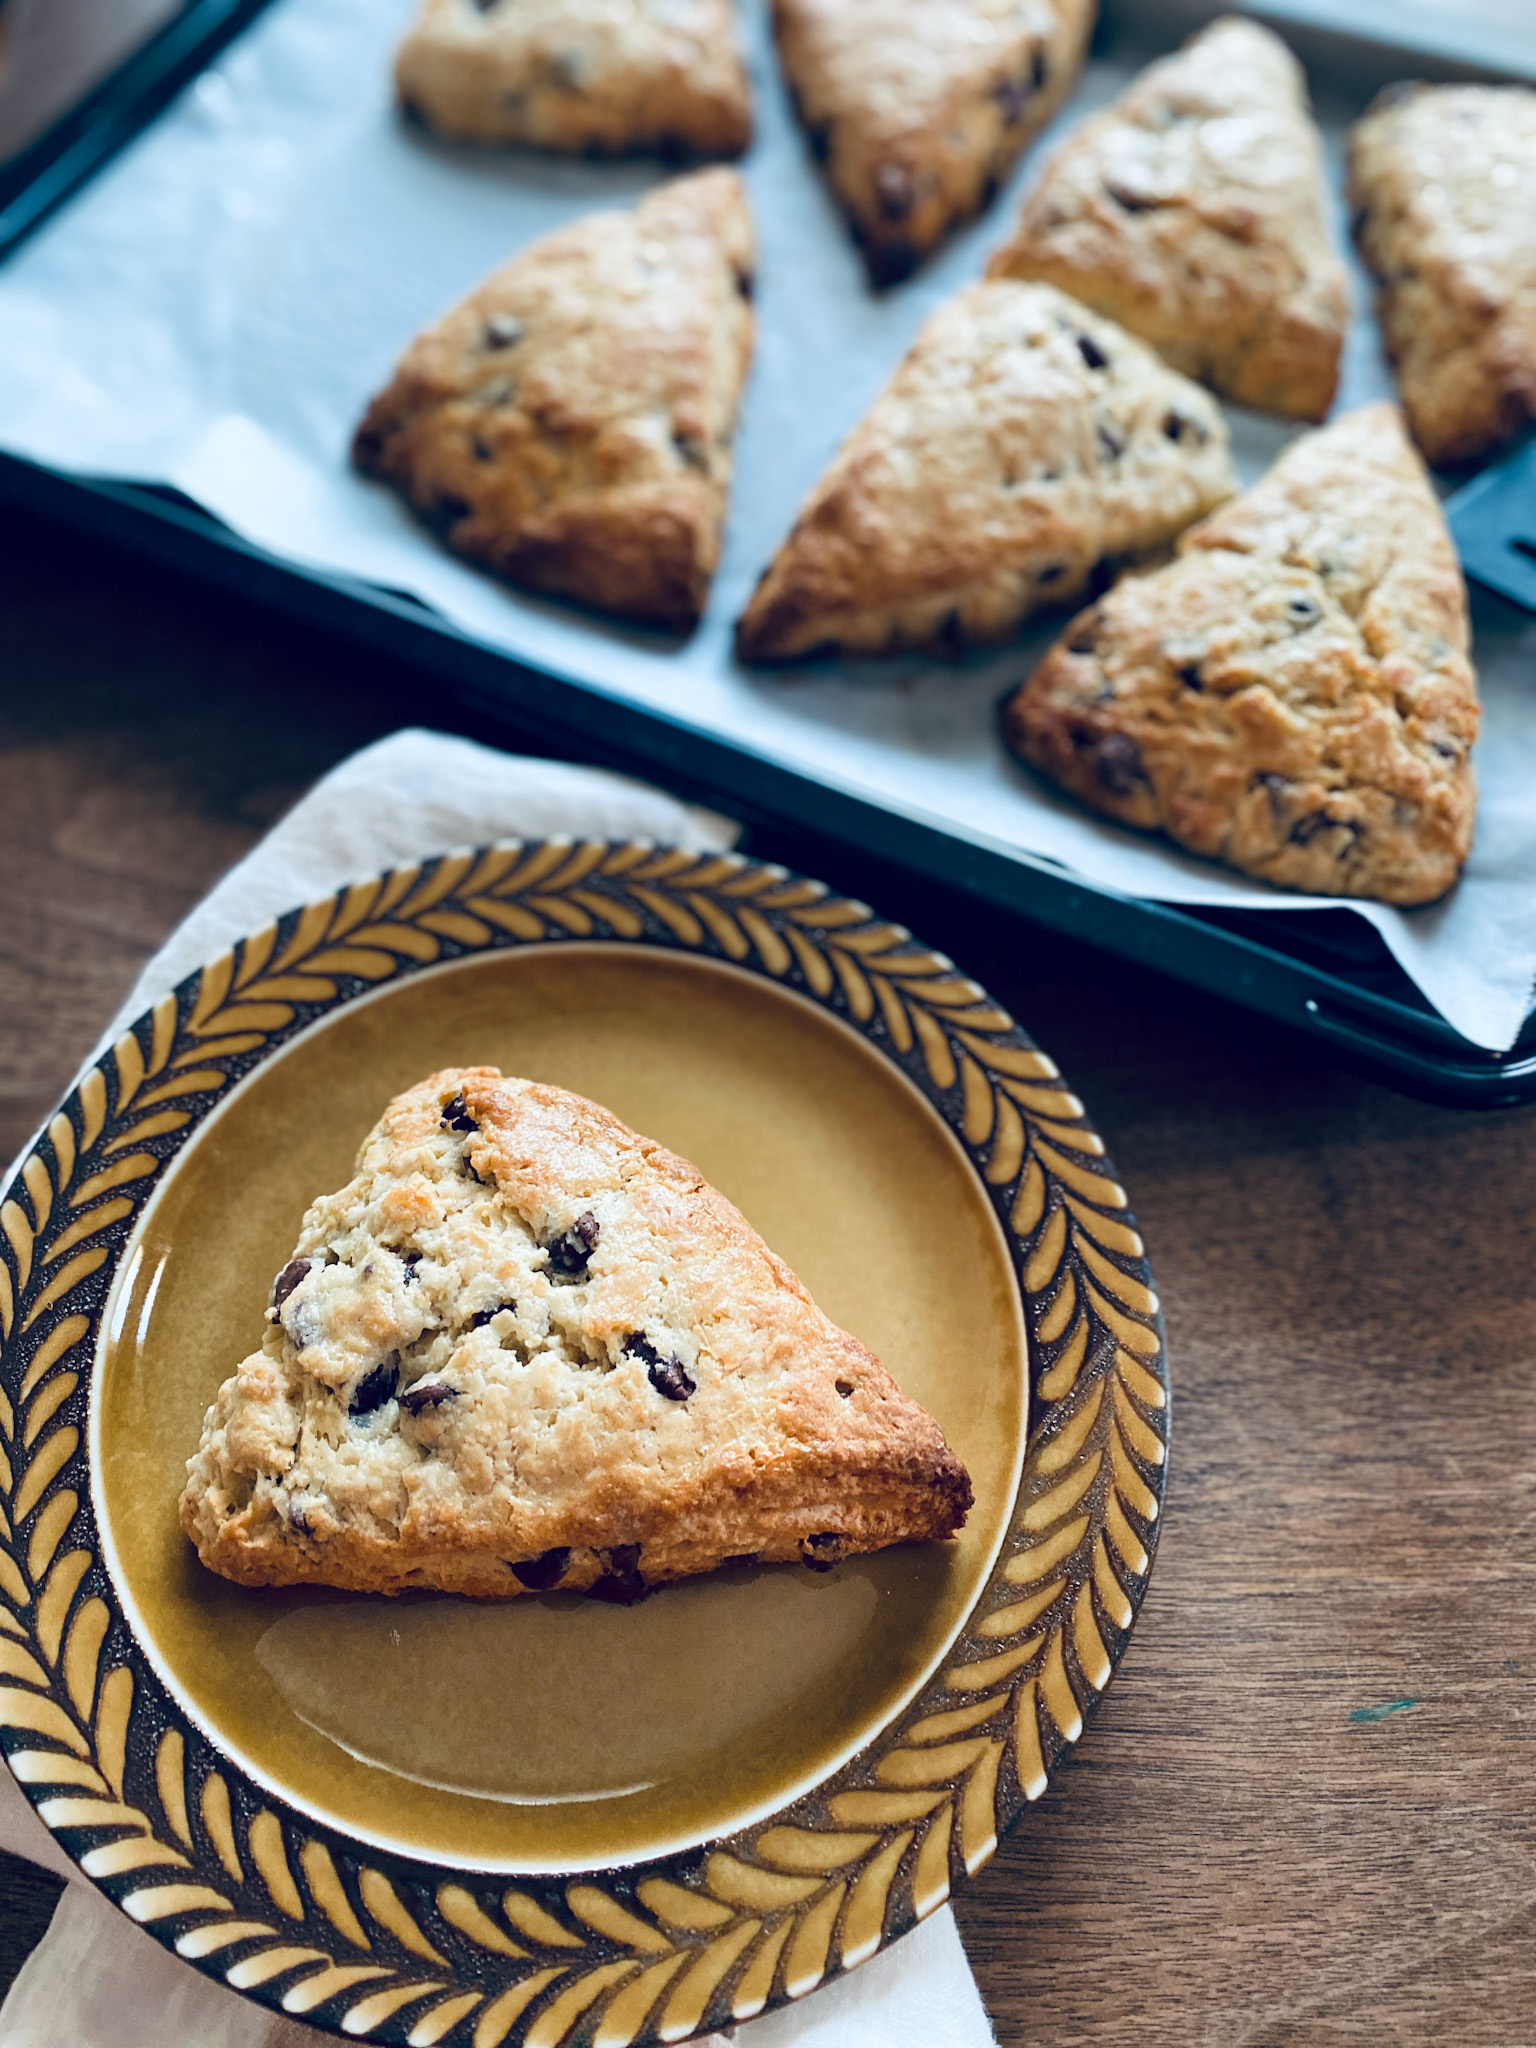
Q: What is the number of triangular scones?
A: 8